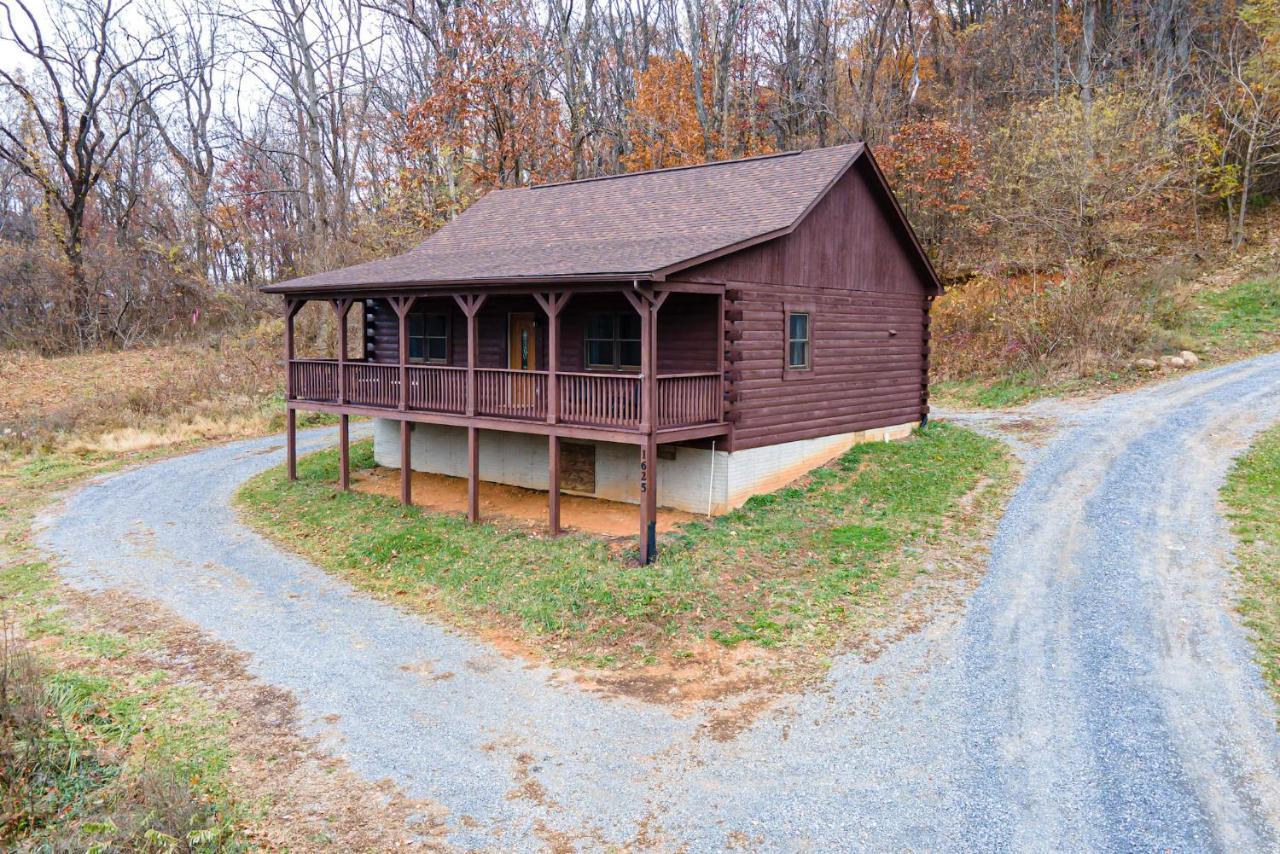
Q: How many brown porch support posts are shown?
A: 6